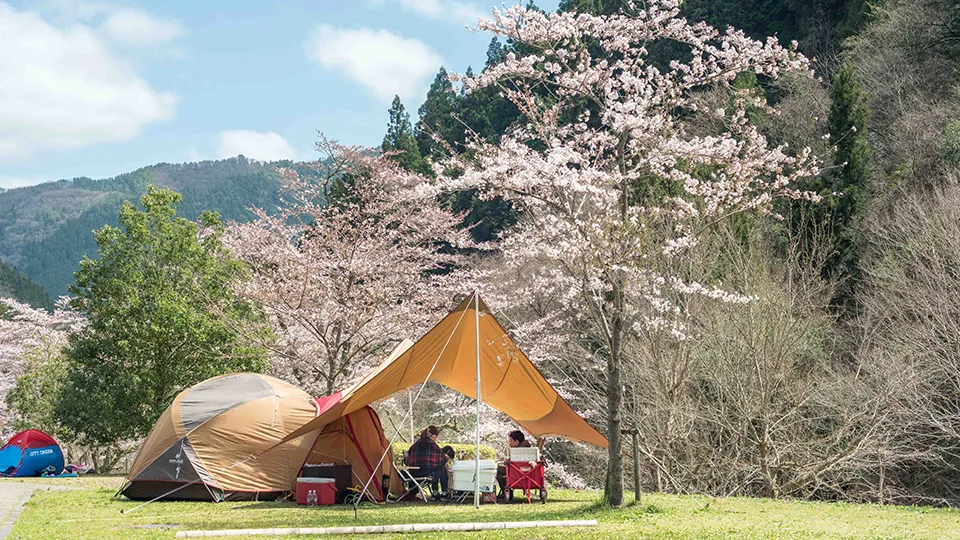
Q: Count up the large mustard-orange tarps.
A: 1